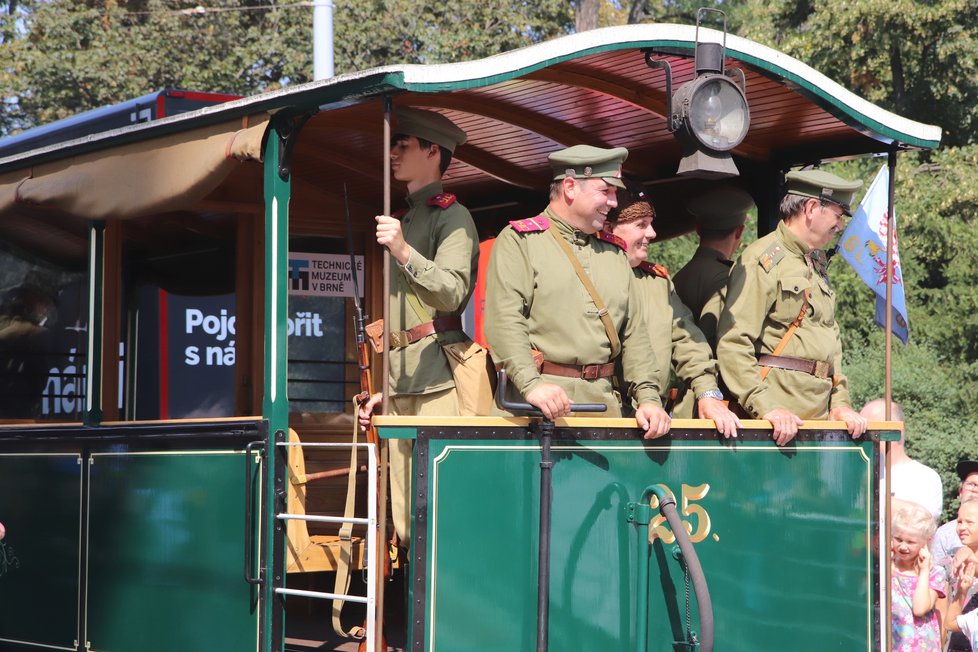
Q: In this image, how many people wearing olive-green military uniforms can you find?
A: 5